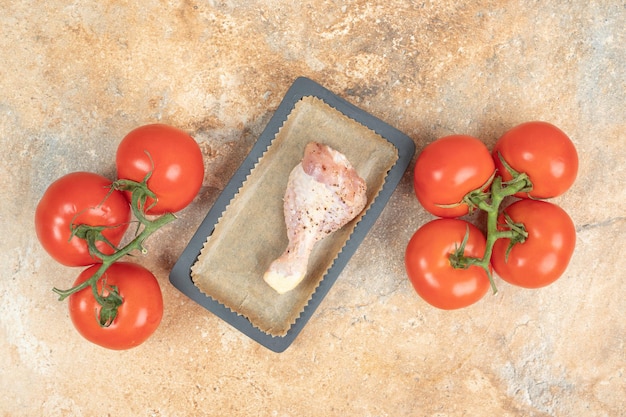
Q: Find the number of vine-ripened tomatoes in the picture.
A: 7